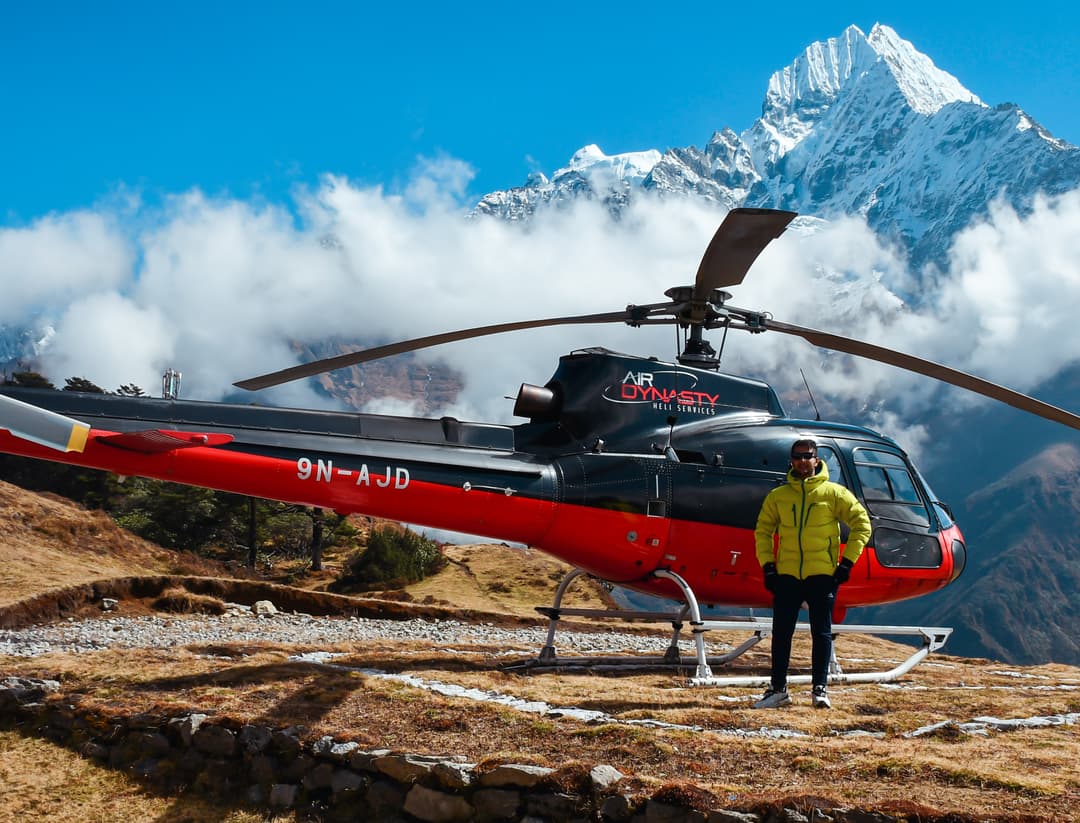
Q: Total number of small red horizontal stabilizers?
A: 1